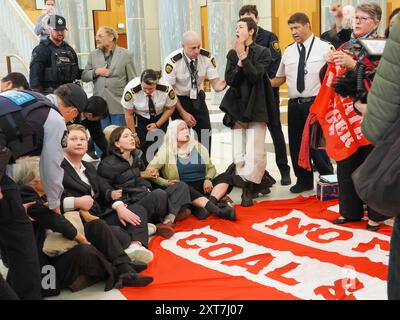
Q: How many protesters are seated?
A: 4